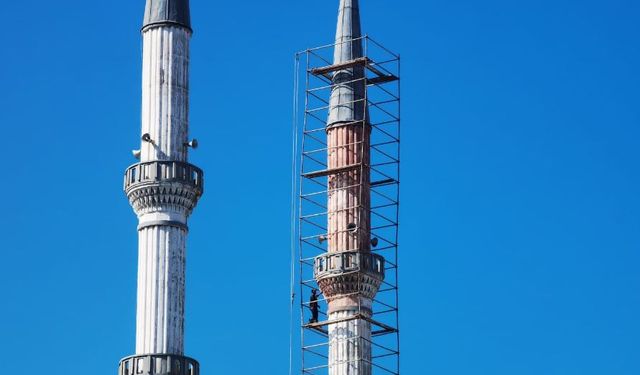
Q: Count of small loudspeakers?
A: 6